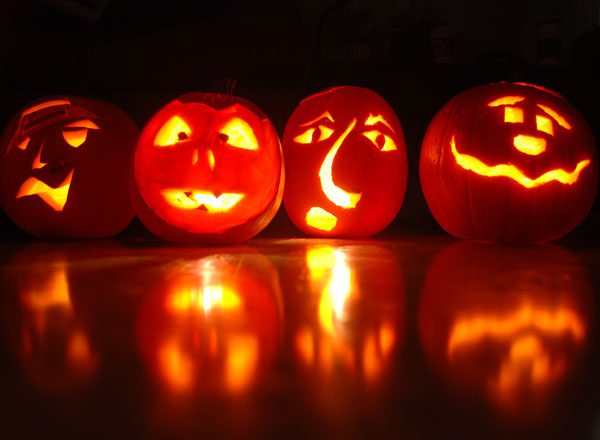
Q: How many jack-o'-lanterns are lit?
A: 4